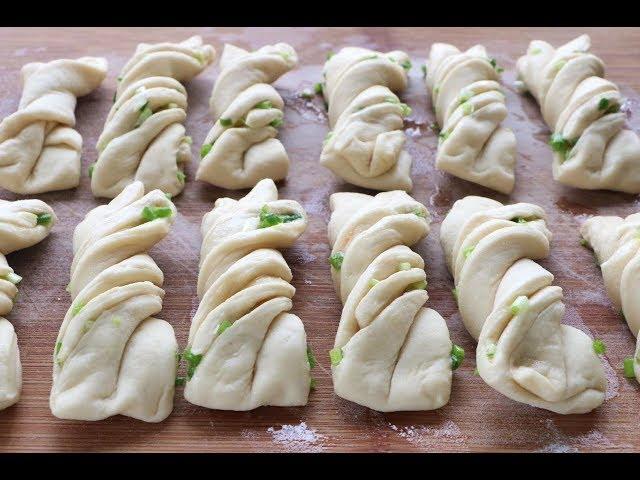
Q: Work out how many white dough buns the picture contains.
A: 12